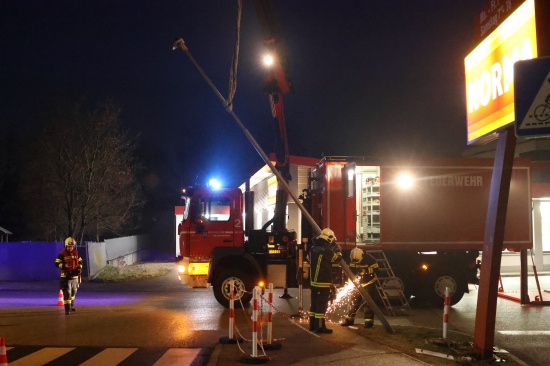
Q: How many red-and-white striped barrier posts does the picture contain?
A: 4